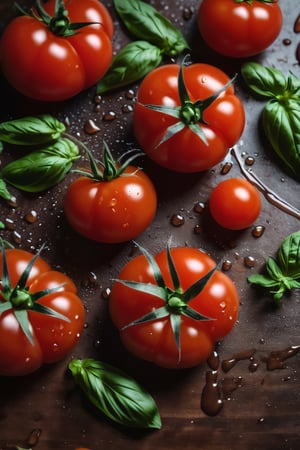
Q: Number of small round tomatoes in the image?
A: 1